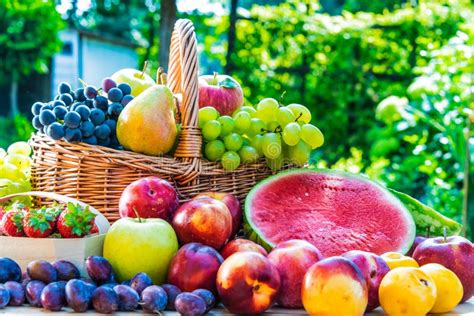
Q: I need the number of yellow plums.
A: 3